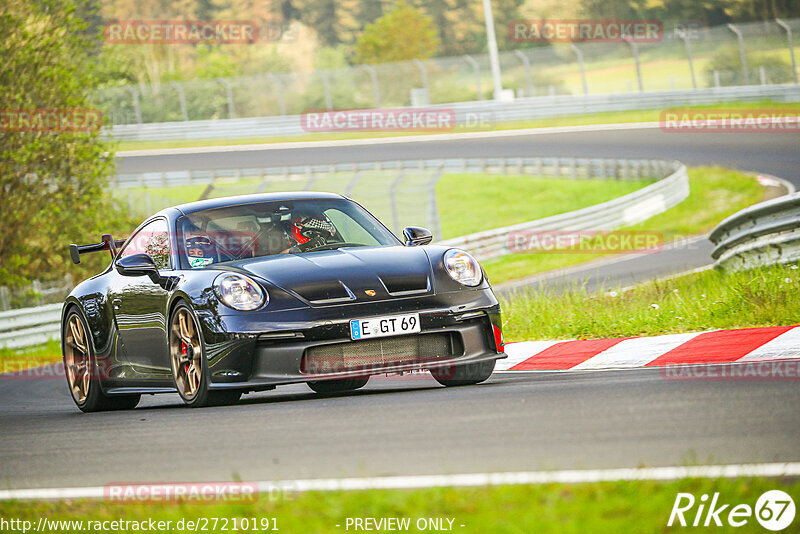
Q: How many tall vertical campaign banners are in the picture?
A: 0